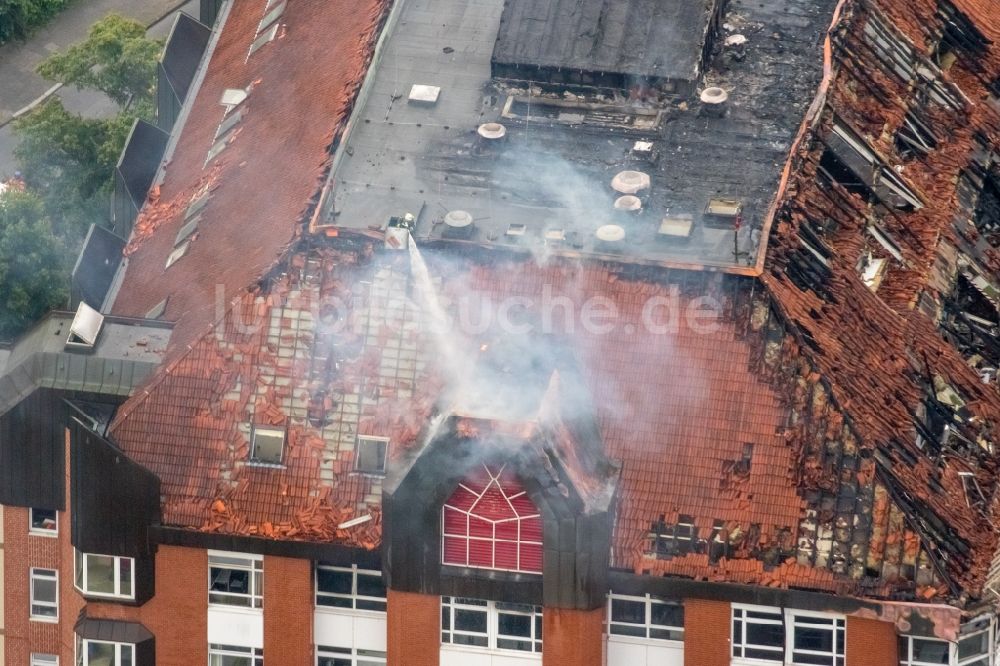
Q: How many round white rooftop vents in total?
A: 7